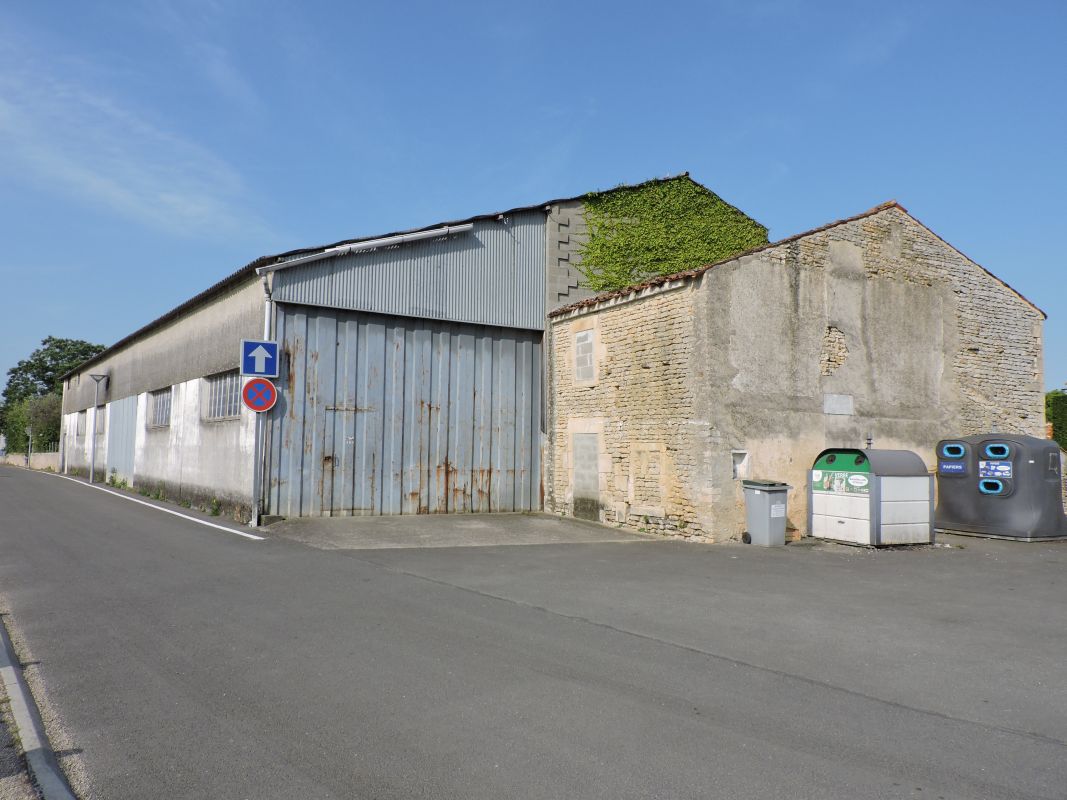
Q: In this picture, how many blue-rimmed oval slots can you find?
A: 3